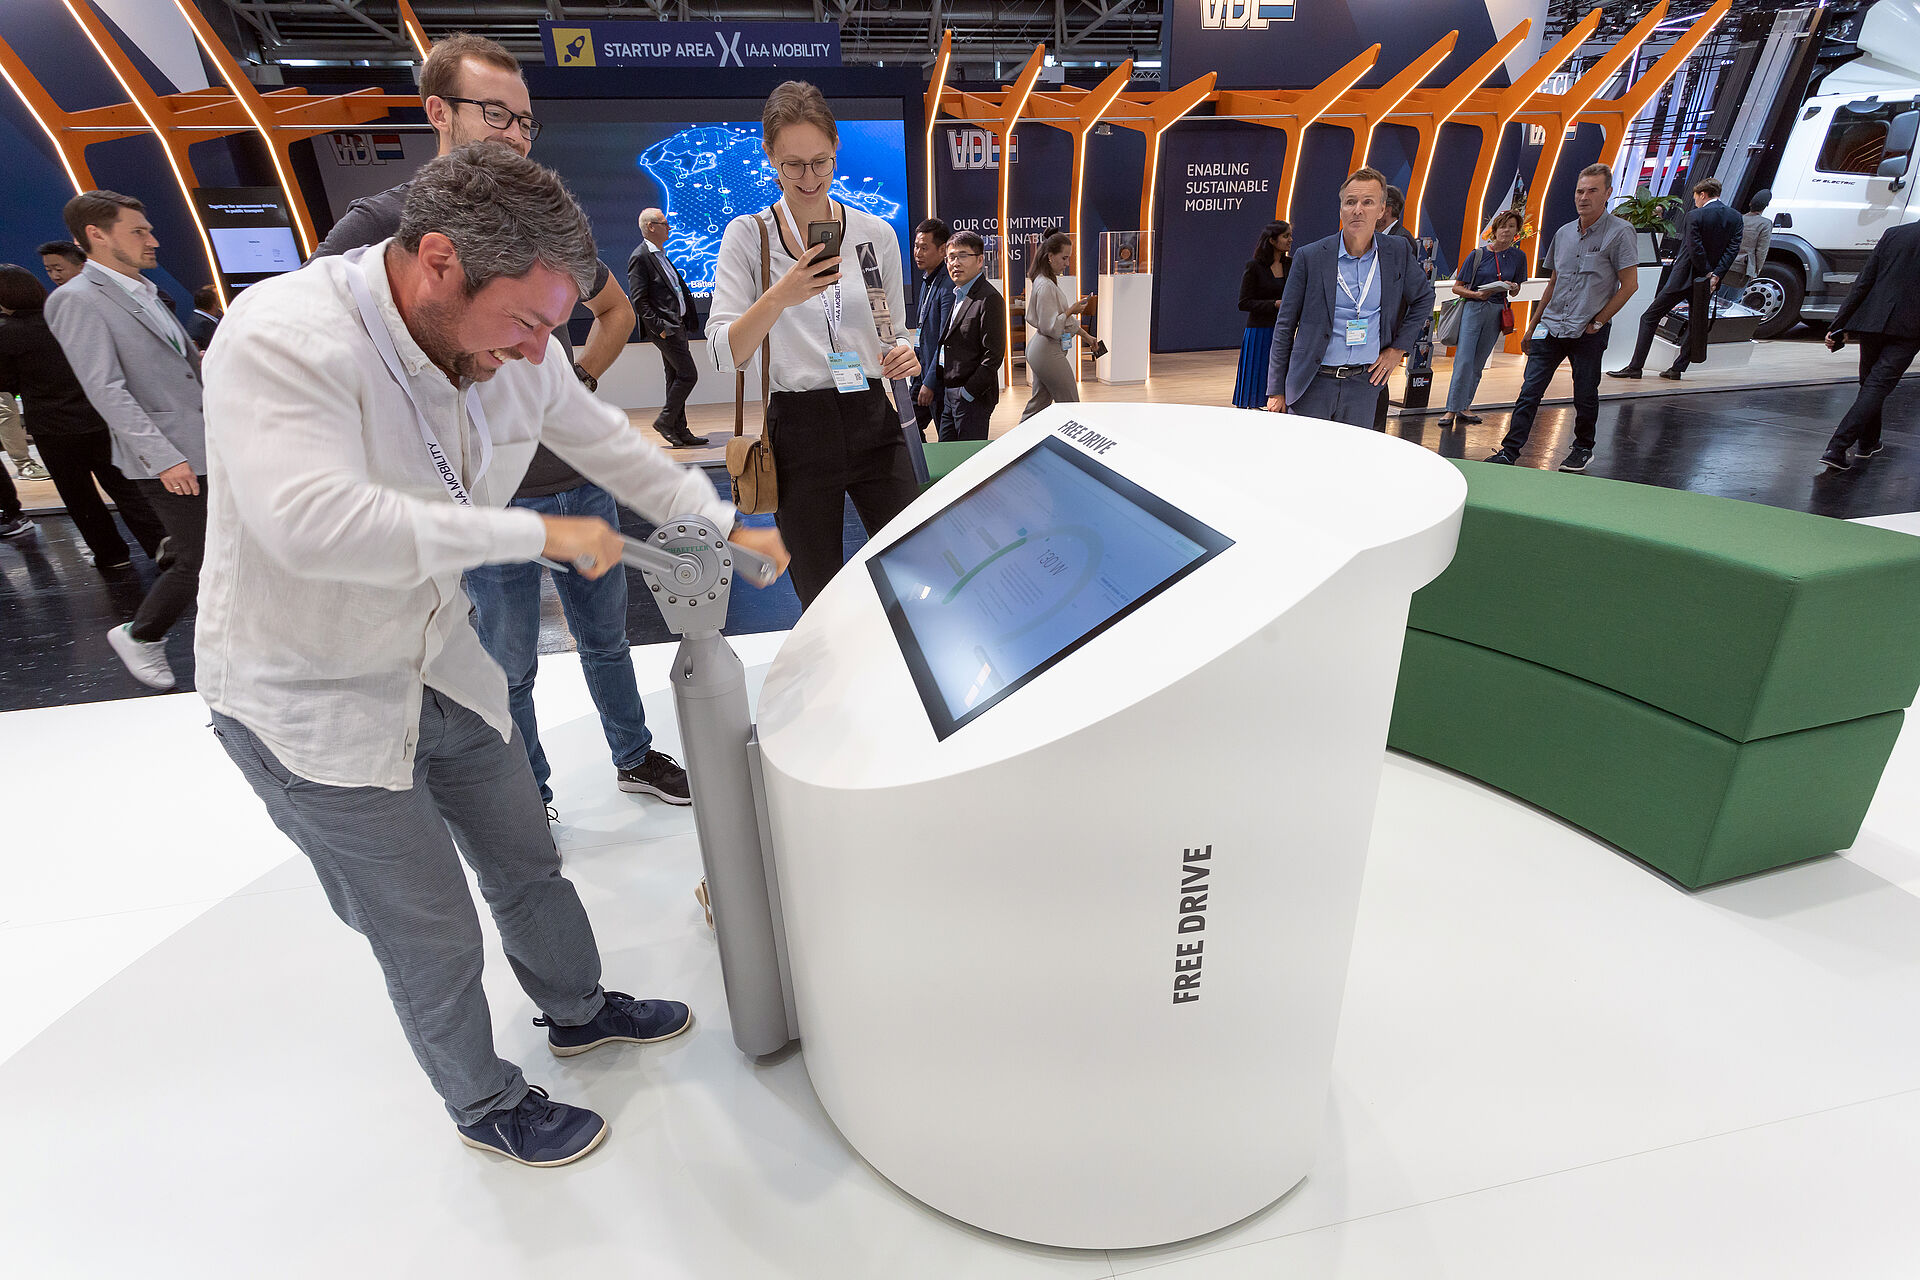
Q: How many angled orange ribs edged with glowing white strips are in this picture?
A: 14